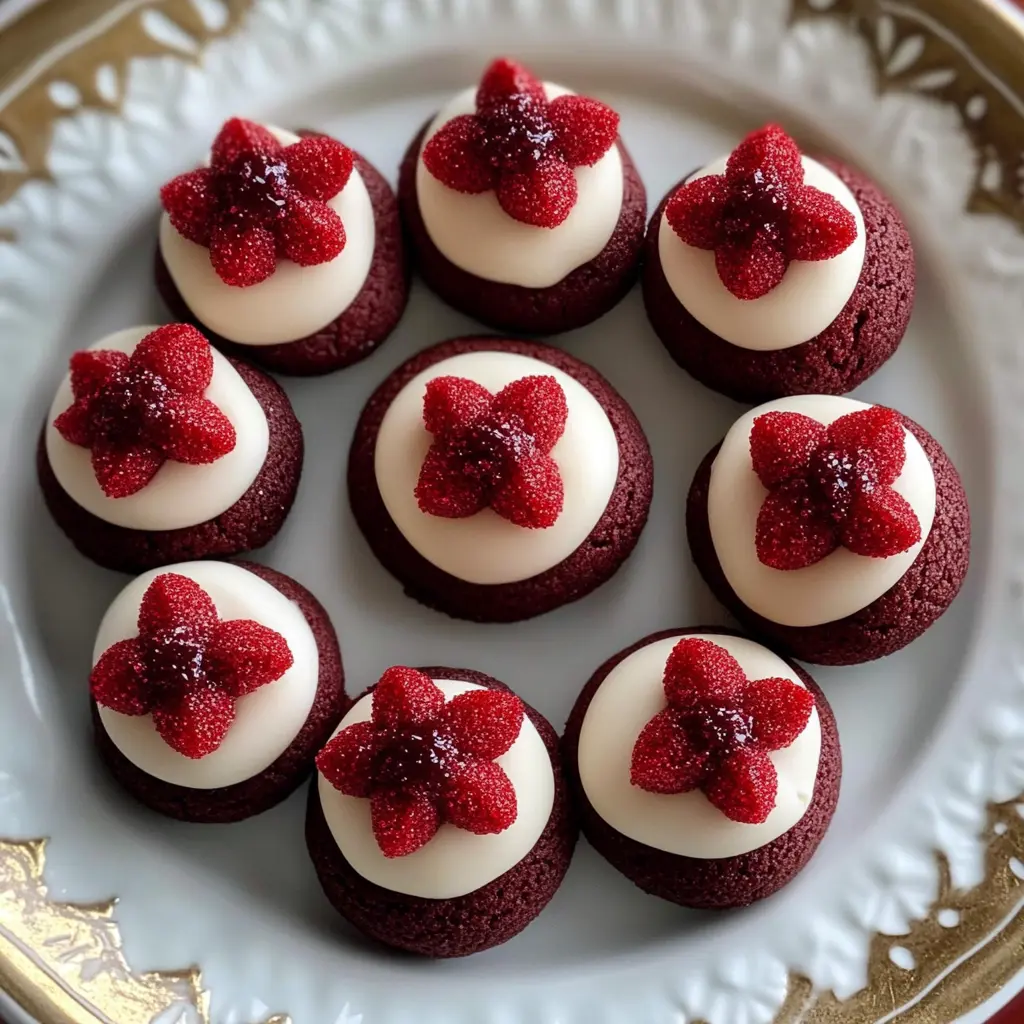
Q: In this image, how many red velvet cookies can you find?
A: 9